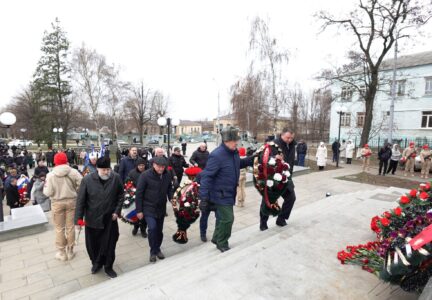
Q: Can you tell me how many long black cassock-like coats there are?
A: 1